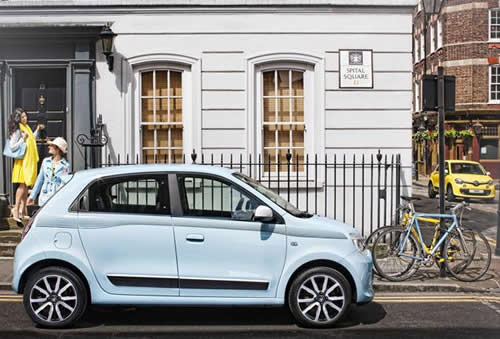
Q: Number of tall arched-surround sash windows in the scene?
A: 2